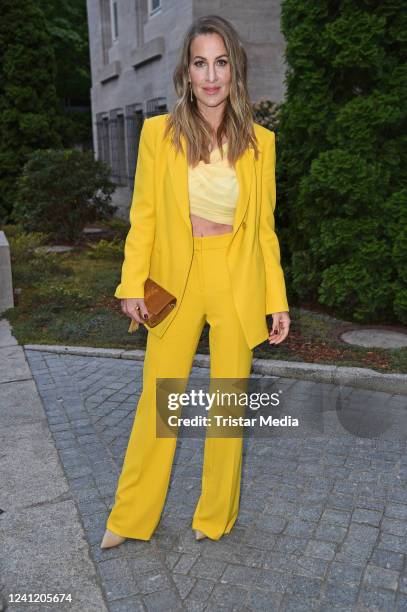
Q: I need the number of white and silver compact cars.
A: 0